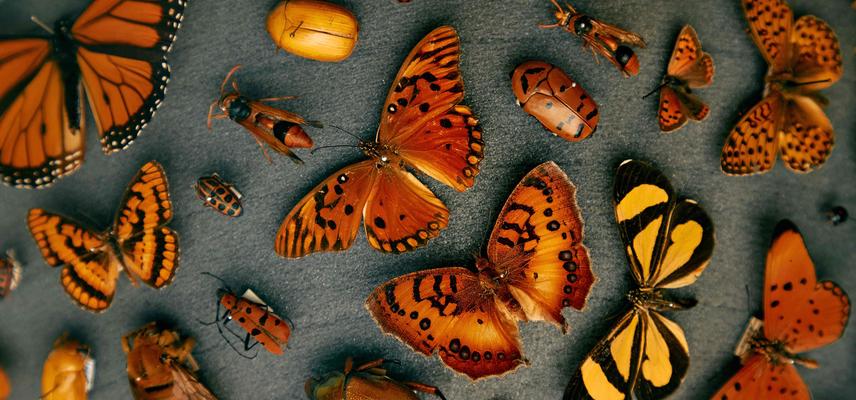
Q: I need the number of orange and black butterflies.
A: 7